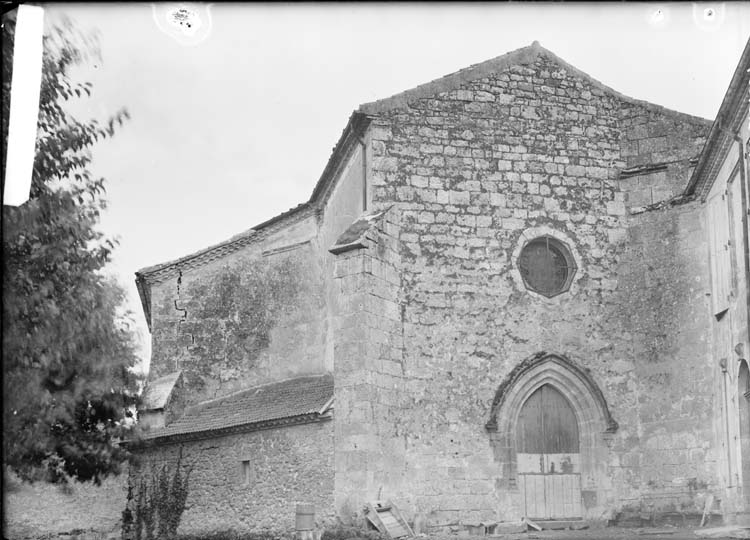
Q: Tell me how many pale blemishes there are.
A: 3